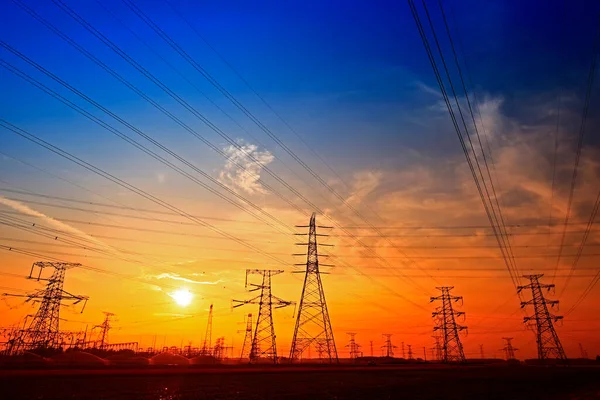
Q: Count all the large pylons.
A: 5